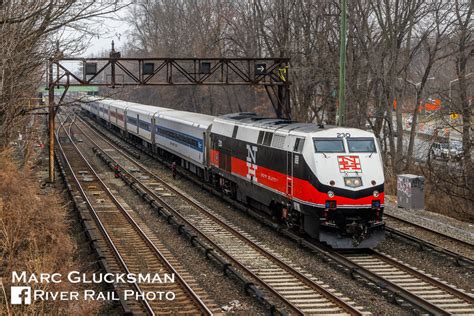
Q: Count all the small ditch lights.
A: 2